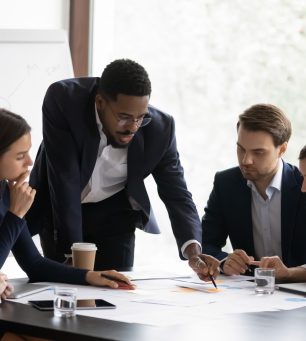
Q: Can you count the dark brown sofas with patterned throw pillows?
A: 0